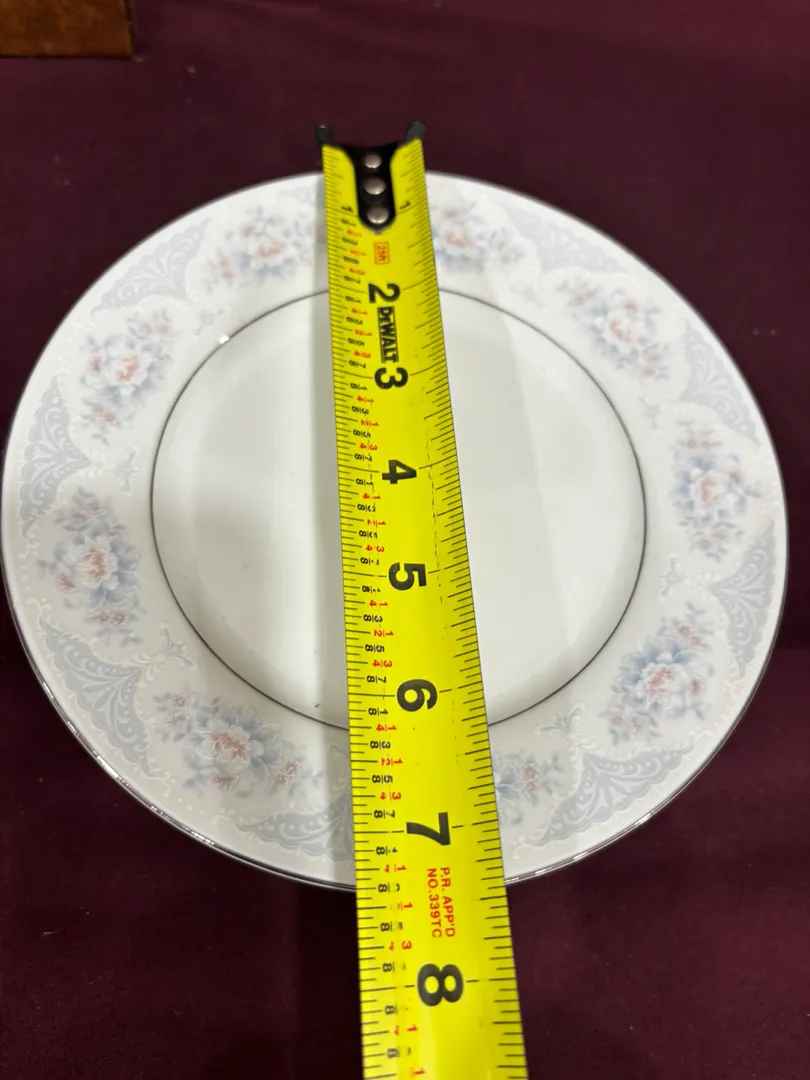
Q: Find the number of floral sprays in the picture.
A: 9